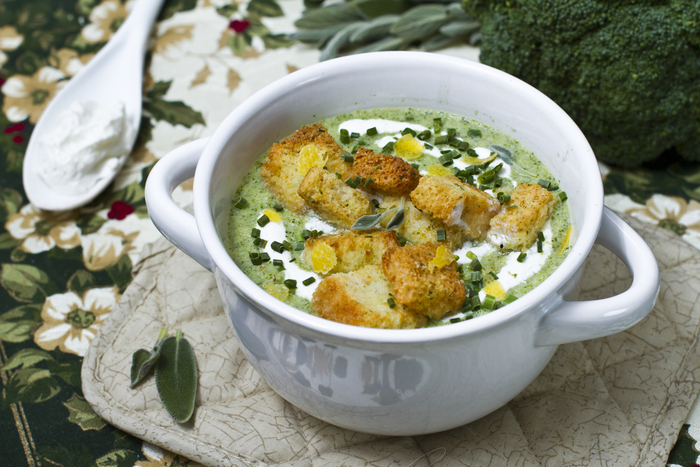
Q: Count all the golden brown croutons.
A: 9